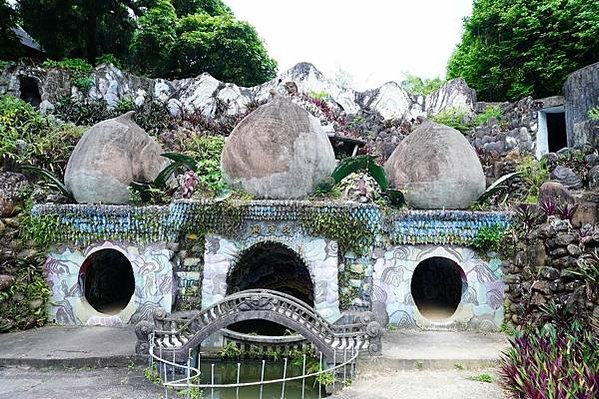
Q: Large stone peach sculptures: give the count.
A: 3